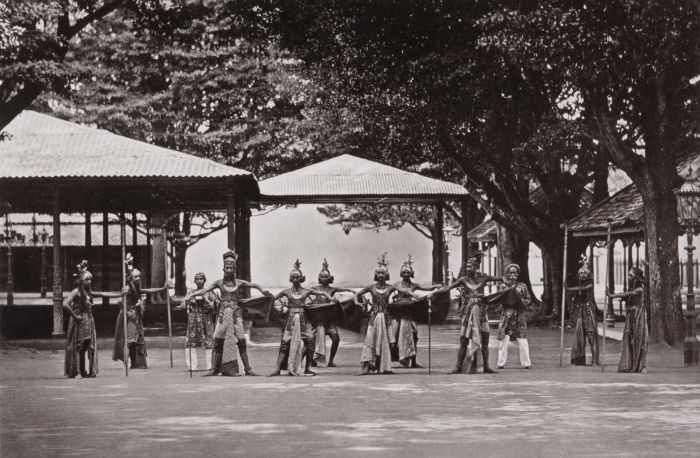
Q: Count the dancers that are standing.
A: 12